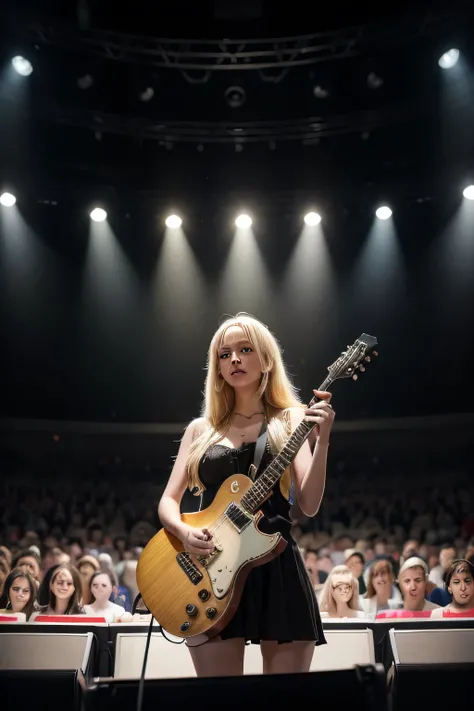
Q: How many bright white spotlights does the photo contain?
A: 9